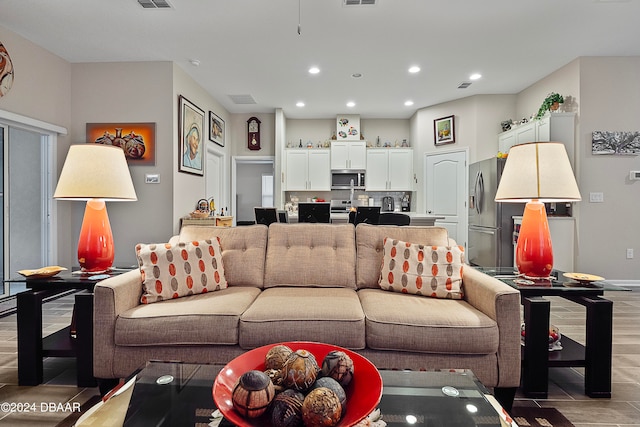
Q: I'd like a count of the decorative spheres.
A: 8